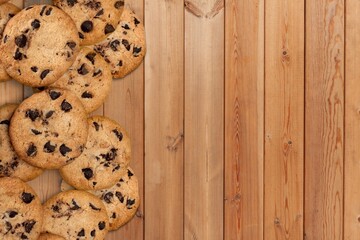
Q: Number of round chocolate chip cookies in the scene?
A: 11